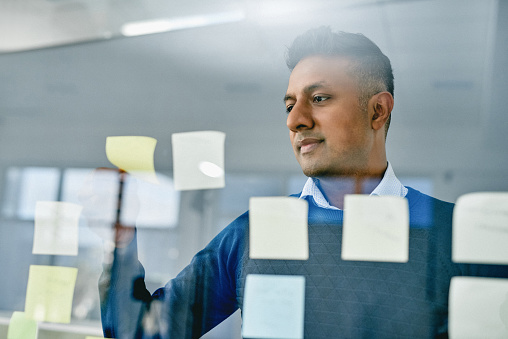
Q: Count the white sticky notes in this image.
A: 6